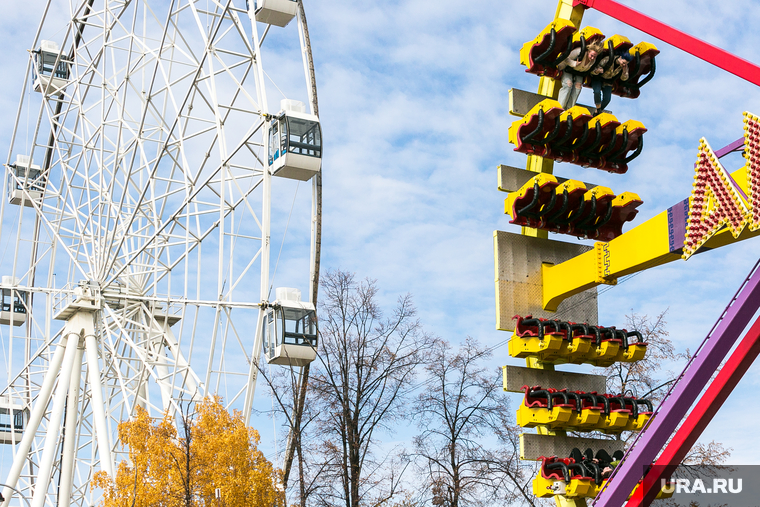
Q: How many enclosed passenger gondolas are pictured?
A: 7